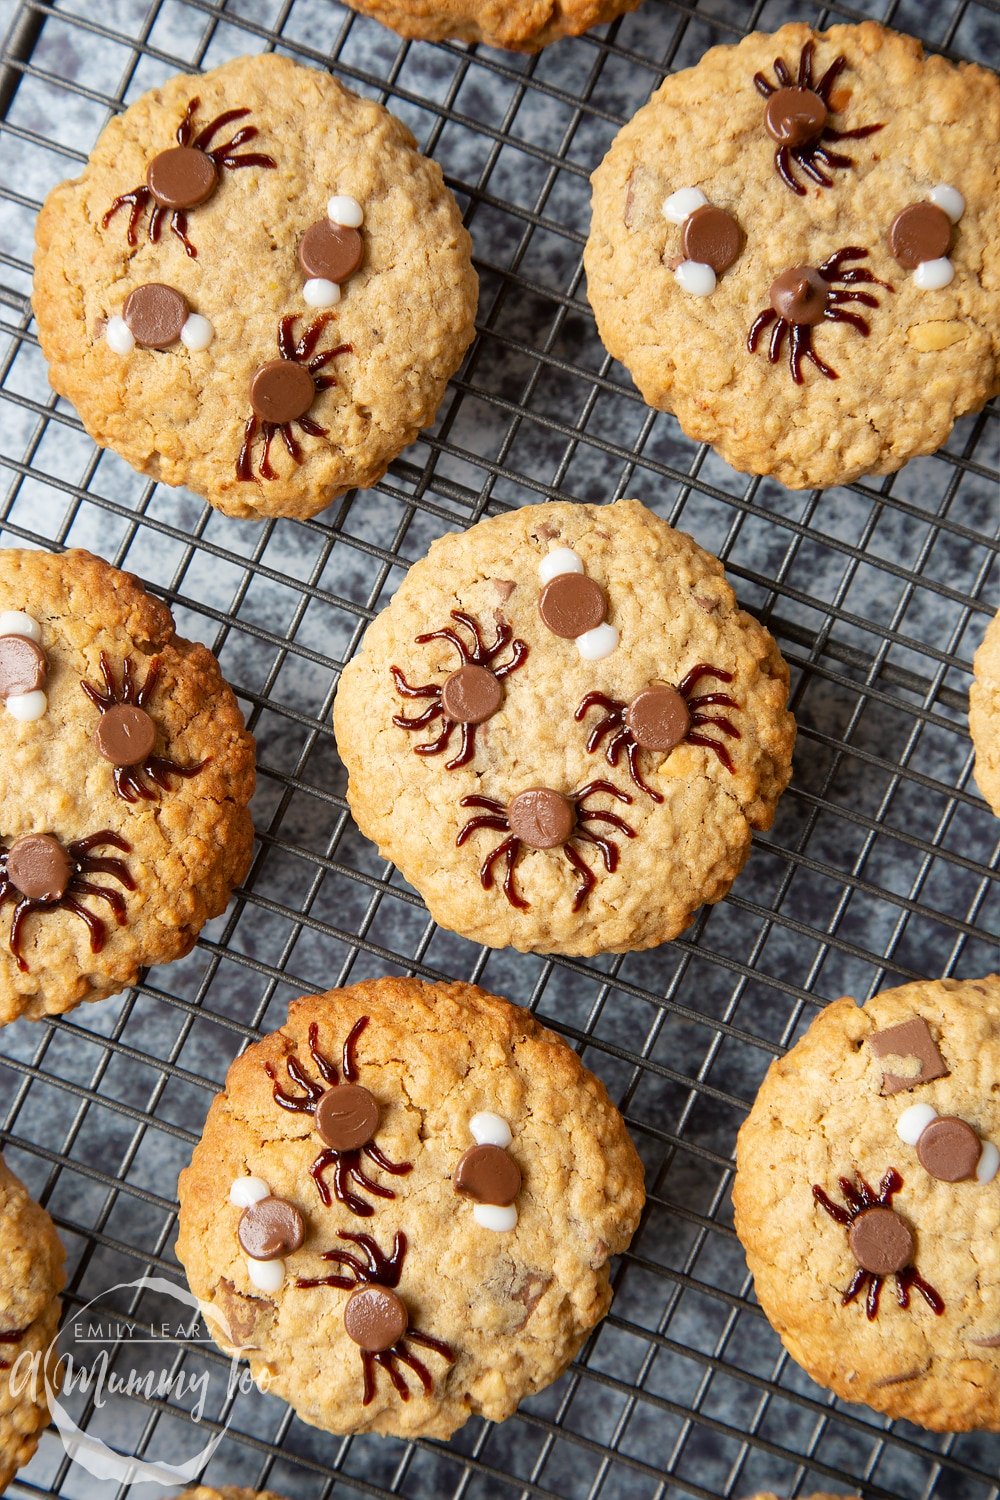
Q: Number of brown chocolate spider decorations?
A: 12